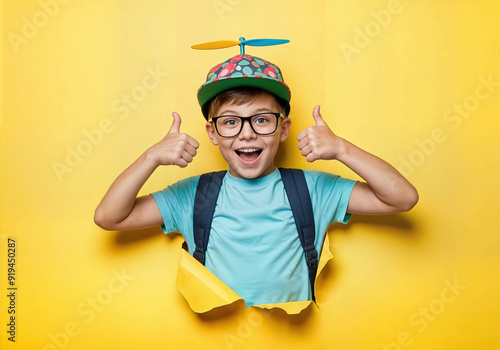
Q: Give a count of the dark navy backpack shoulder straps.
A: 2